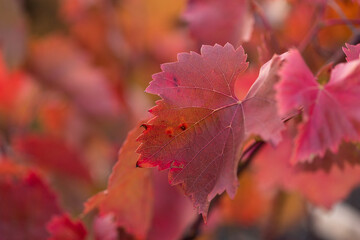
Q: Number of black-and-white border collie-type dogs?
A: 0